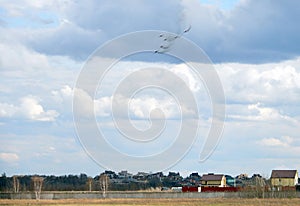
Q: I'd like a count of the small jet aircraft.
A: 6